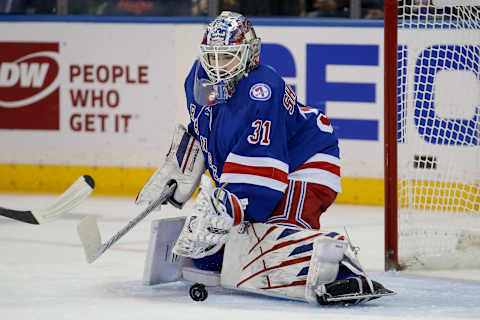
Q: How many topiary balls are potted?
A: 0